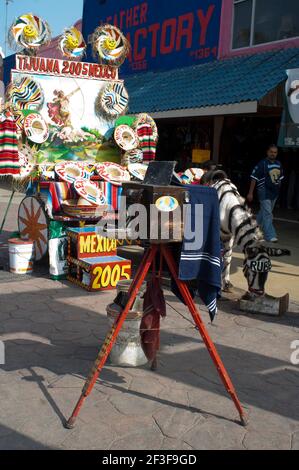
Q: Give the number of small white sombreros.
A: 6